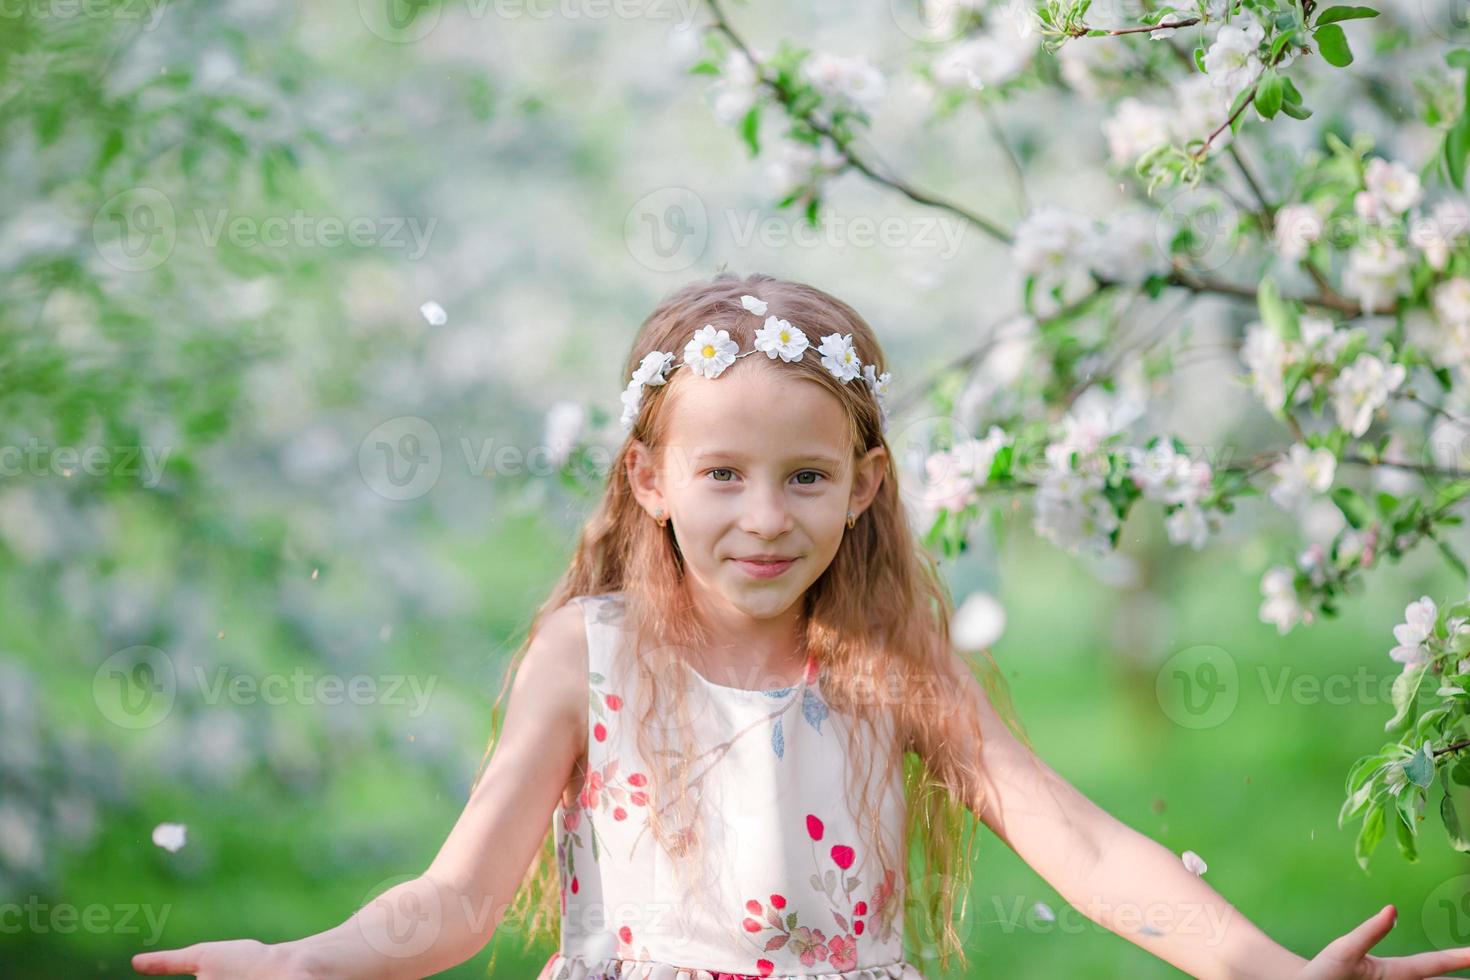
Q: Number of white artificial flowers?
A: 6